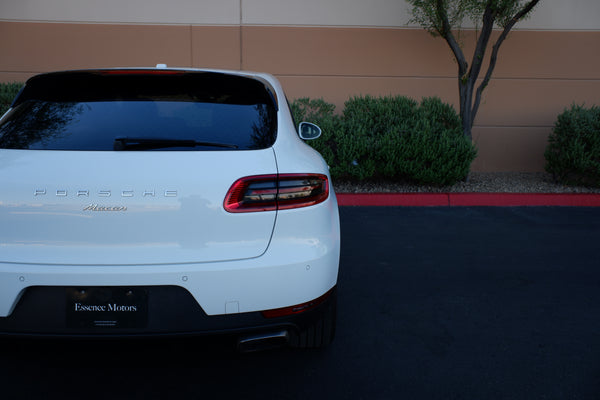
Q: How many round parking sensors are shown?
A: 3